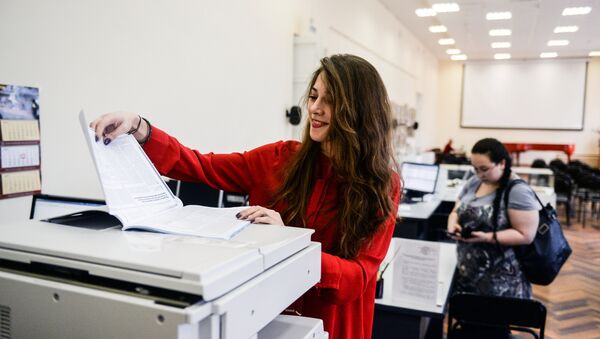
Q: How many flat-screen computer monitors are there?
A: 2